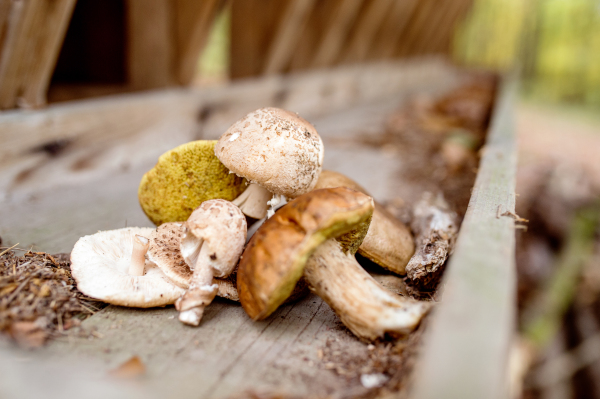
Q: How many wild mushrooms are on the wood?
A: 7